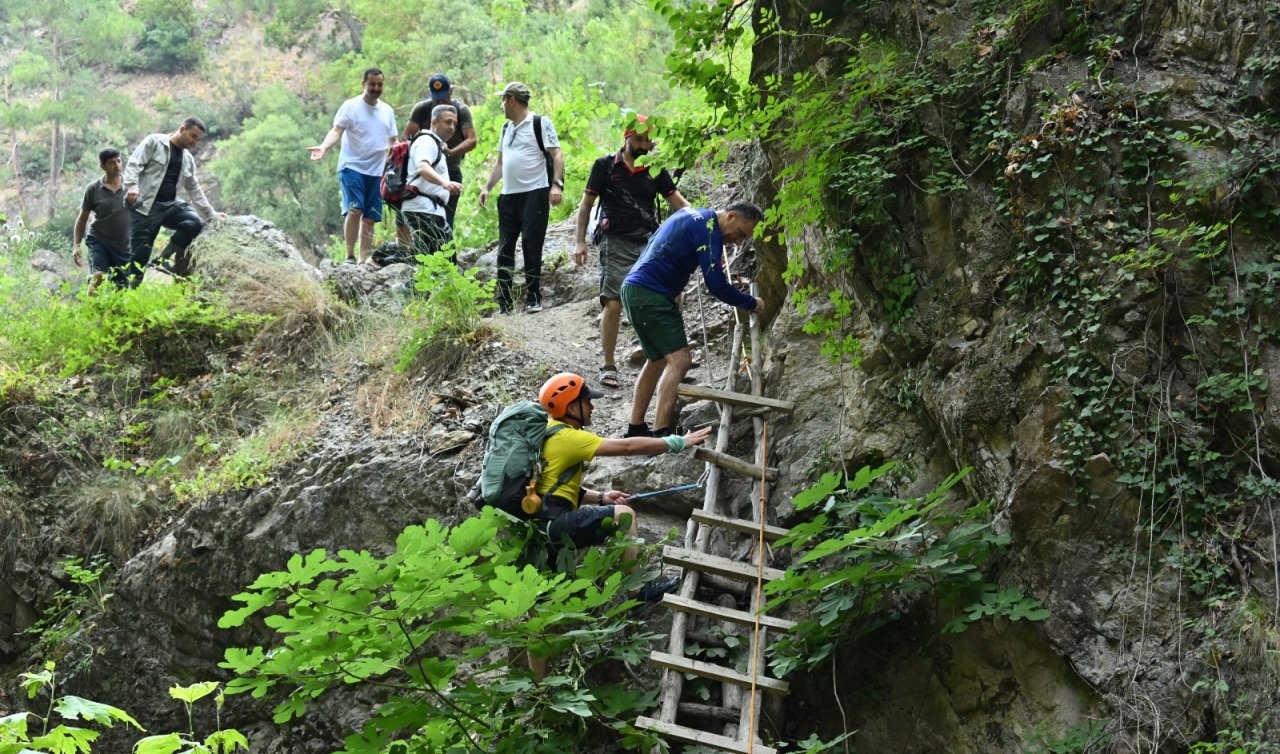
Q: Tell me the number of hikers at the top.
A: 8